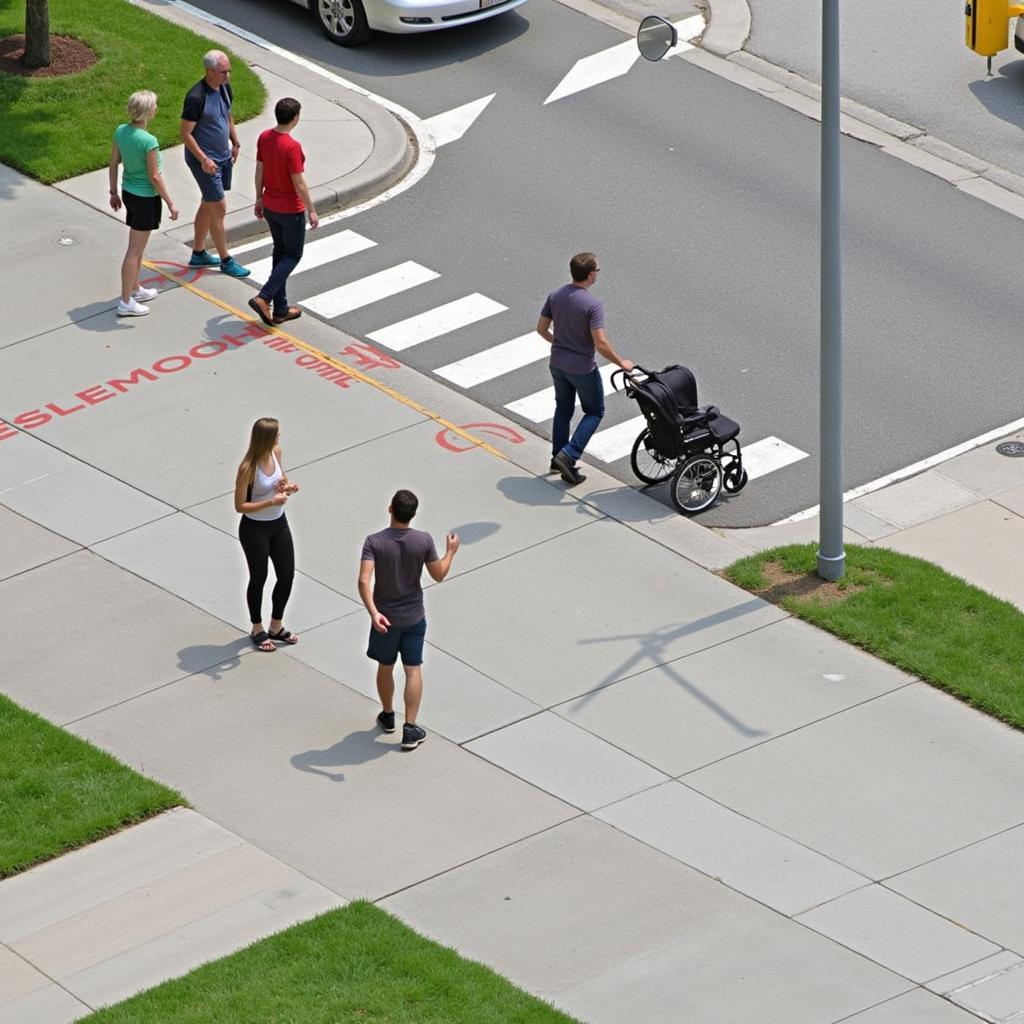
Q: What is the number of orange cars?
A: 0